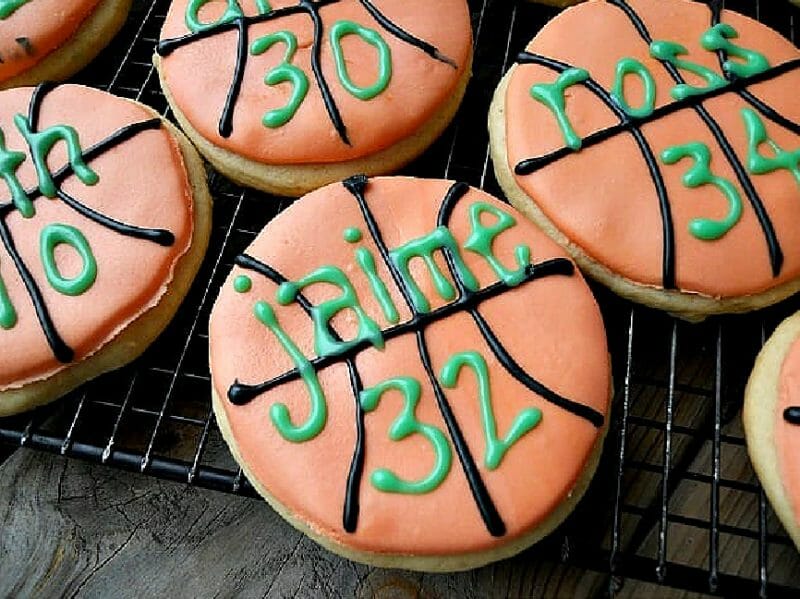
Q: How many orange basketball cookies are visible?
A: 6